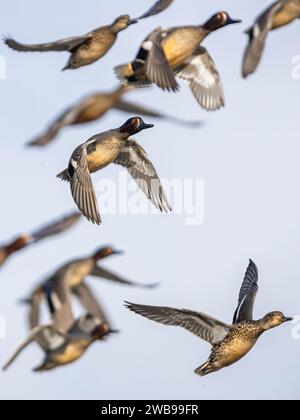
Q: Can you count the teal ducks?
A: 9